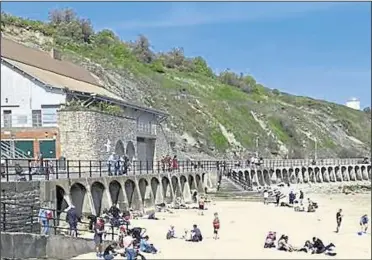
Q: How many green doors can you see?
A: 2